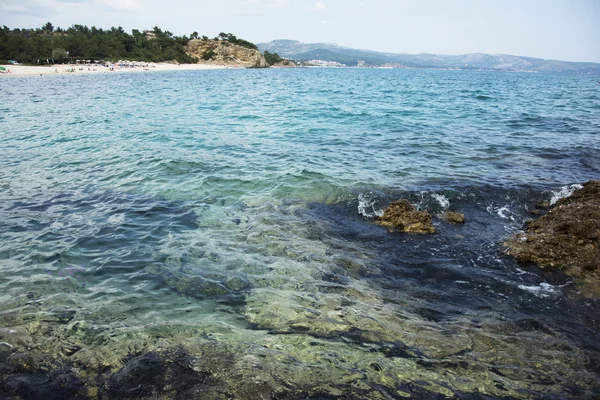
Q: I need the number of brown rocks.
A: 3